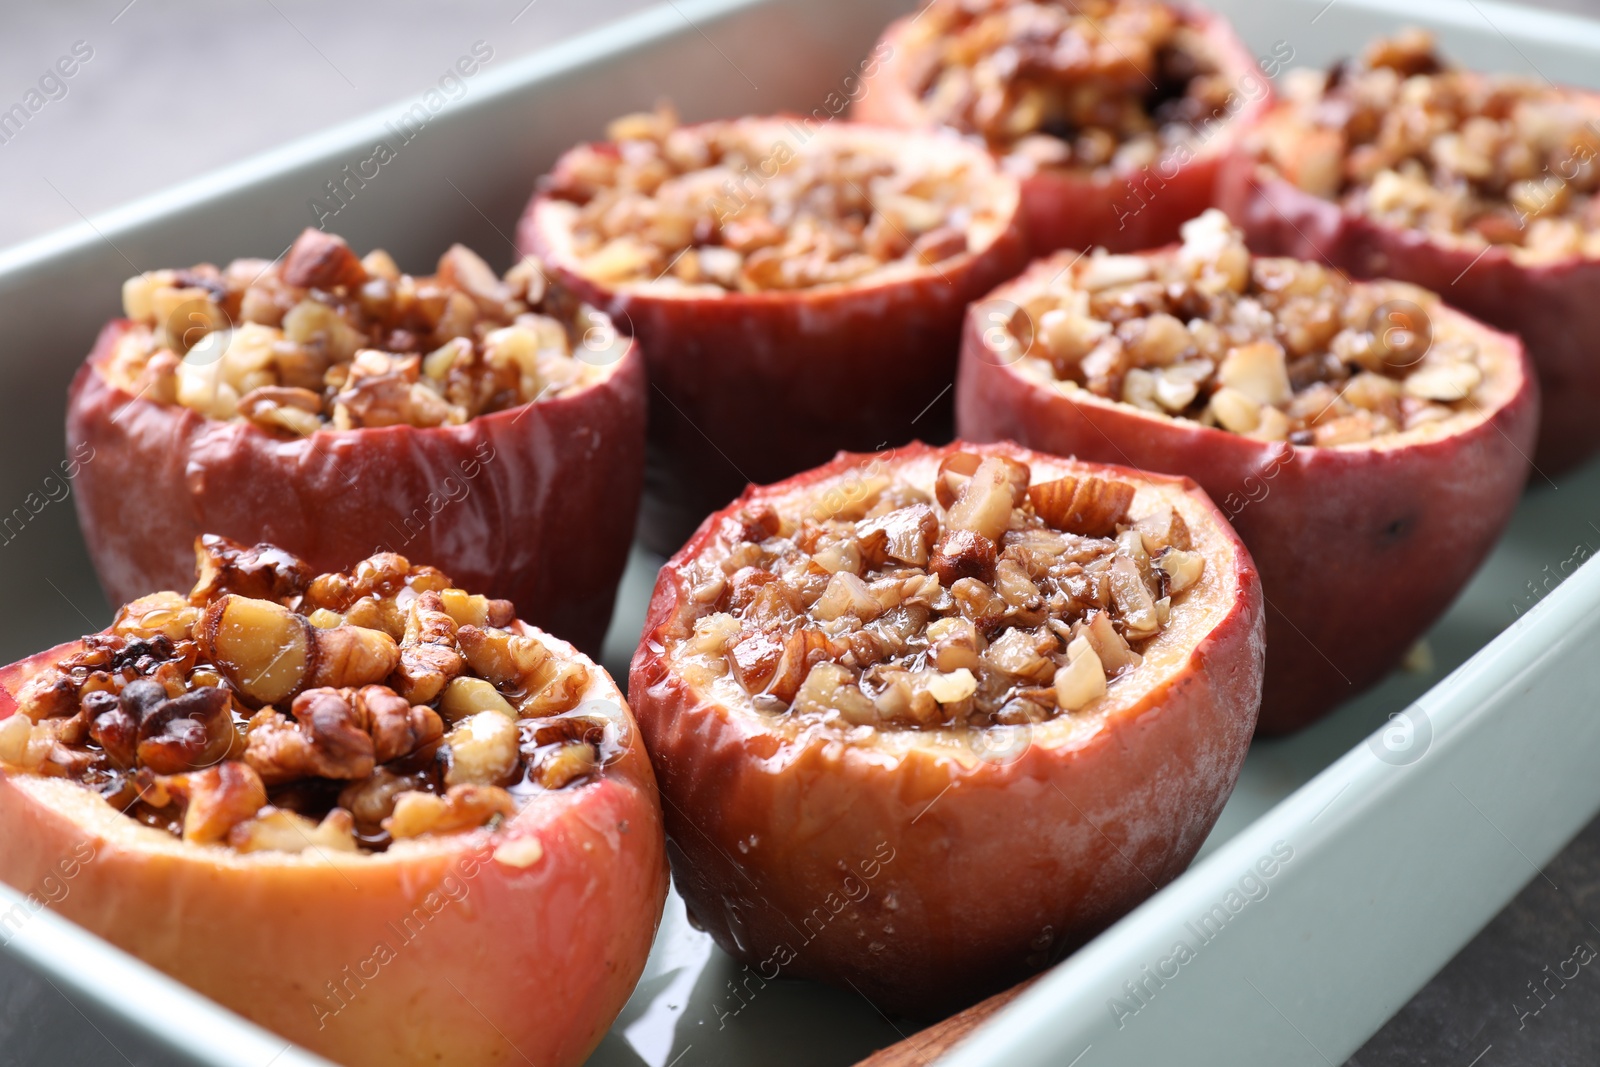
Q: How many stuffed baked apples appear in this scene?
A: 7